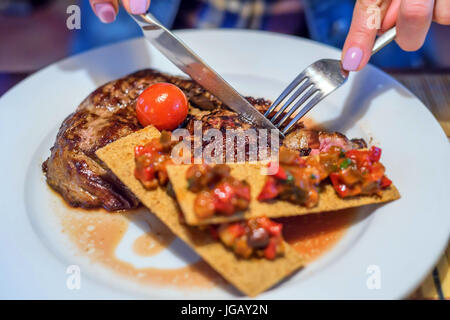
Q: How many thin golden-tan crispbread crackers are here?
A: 2